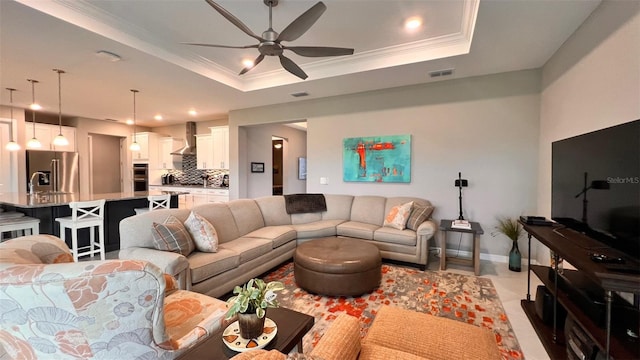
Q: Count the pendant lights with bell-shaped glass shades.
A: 4